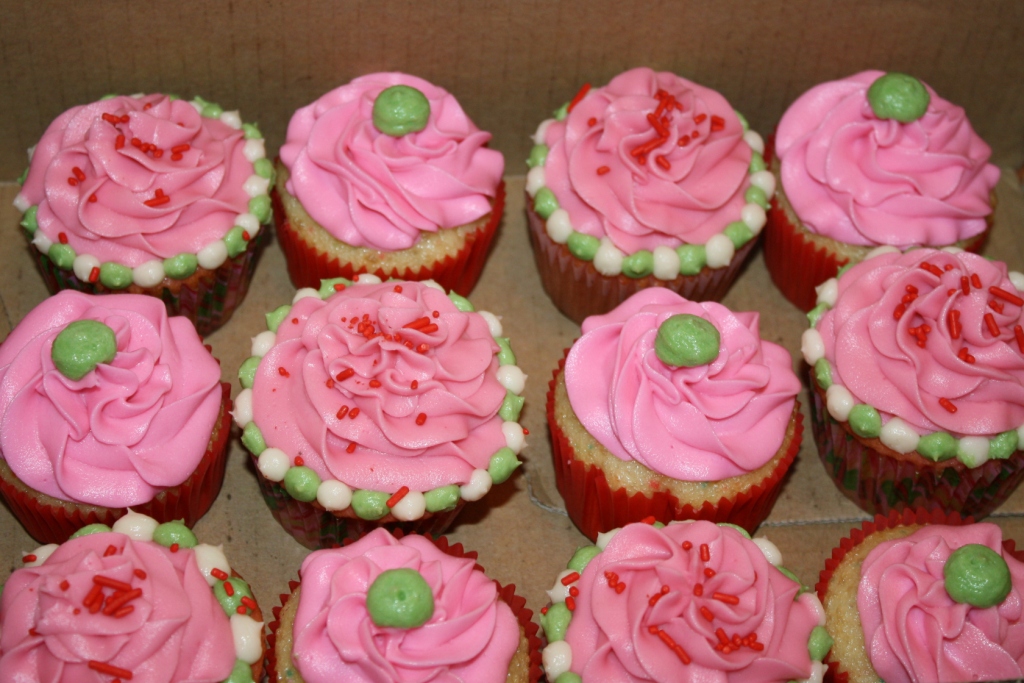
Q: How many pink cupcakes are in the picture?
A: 12